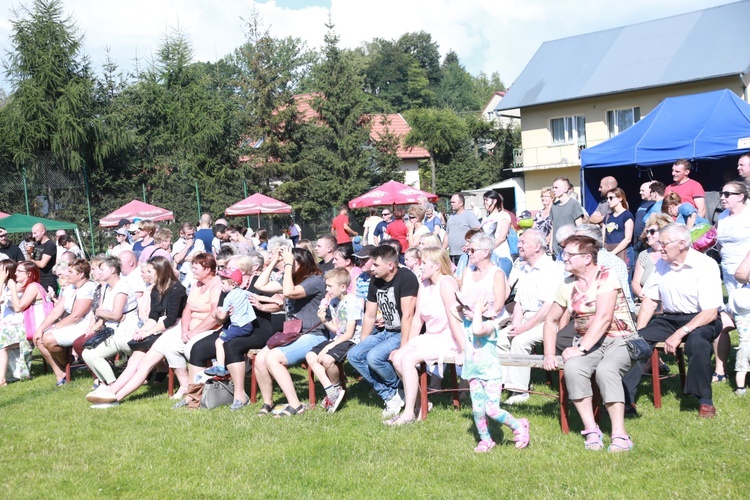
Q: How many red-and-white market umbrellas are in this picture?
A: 3